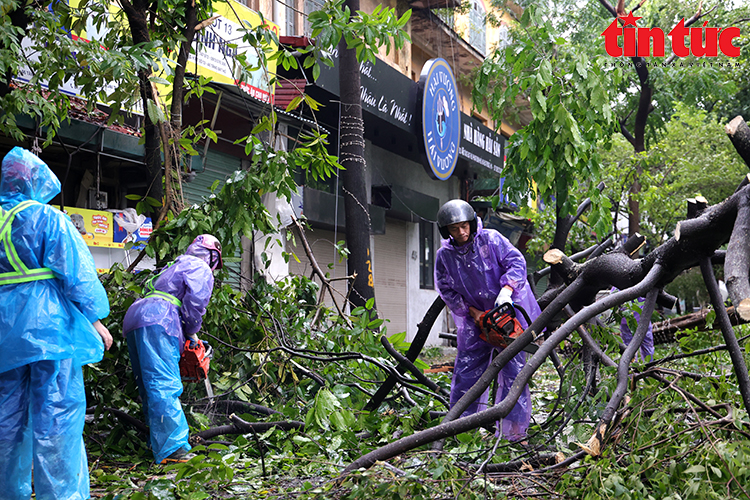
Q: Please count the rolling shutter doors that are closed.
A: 3